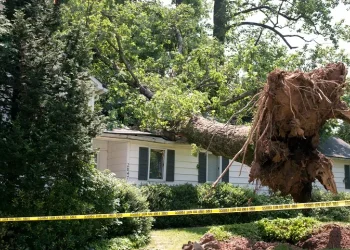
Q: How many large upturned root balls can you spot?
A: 1